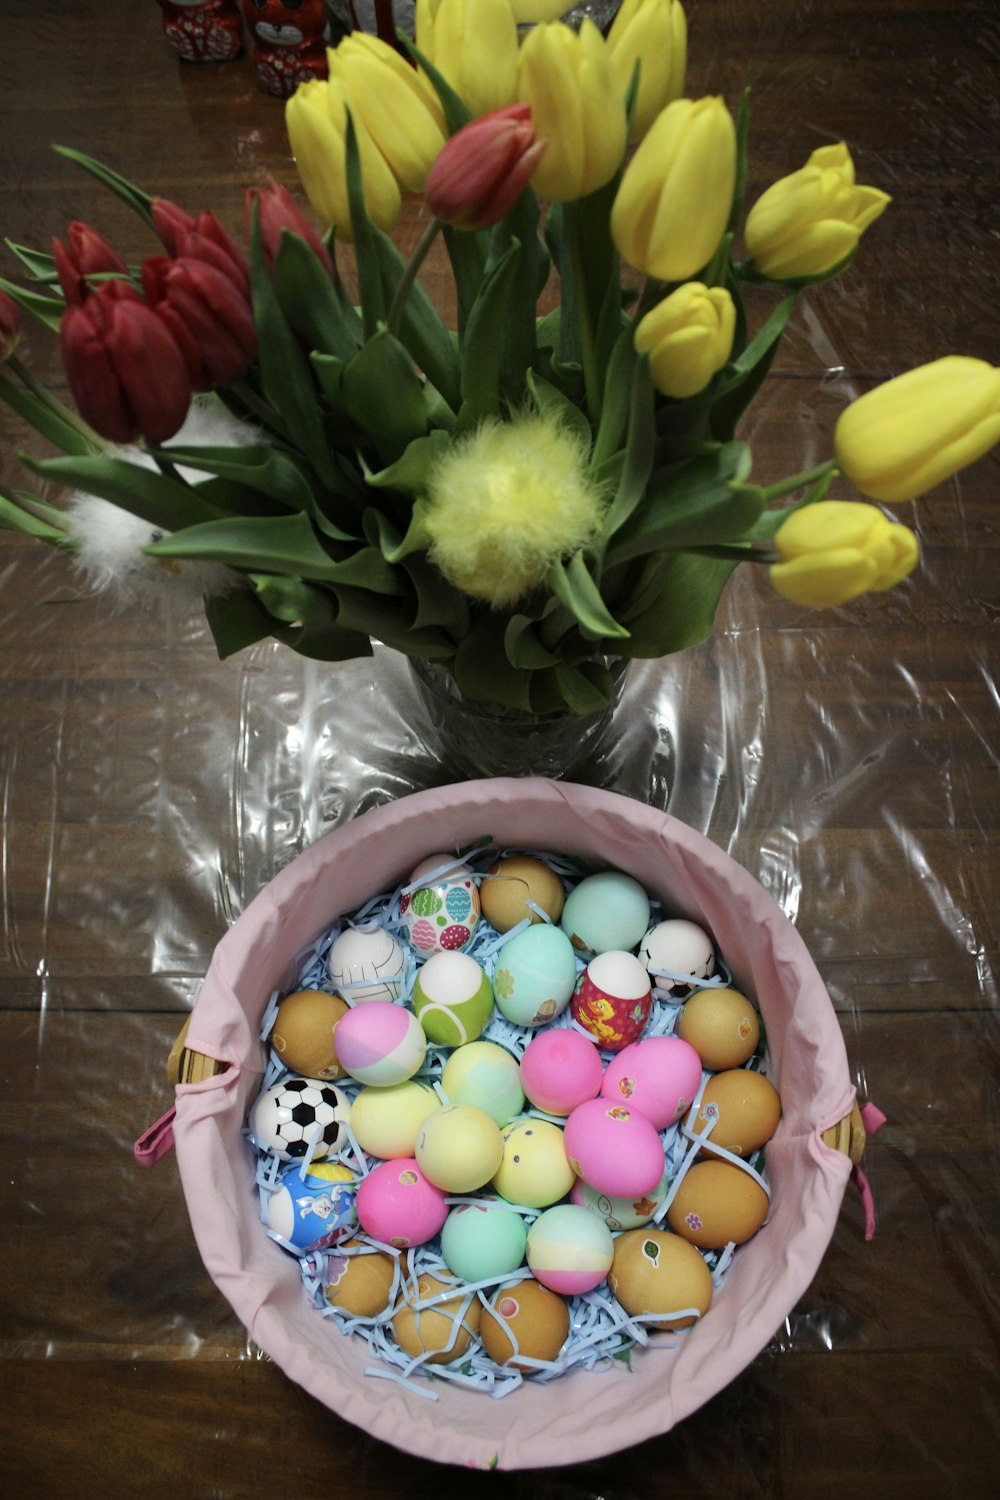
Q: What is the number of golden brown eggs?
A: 9